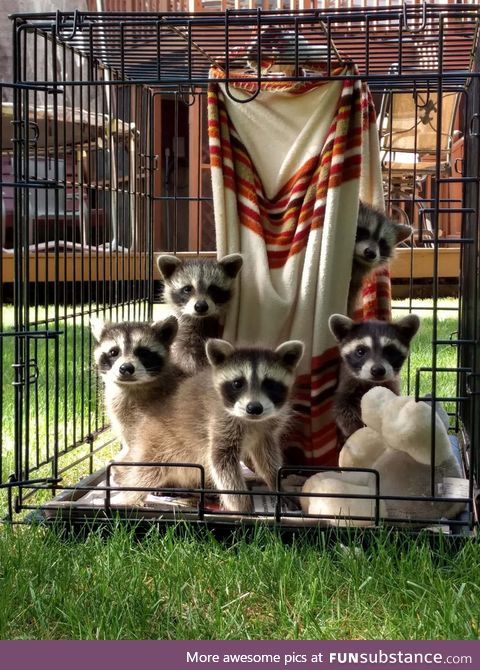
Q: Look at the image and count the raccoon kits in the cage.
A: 5